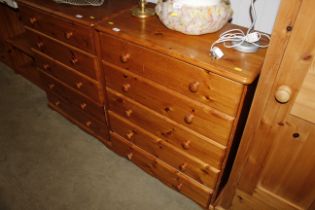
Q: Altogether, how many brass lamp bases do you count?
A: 1